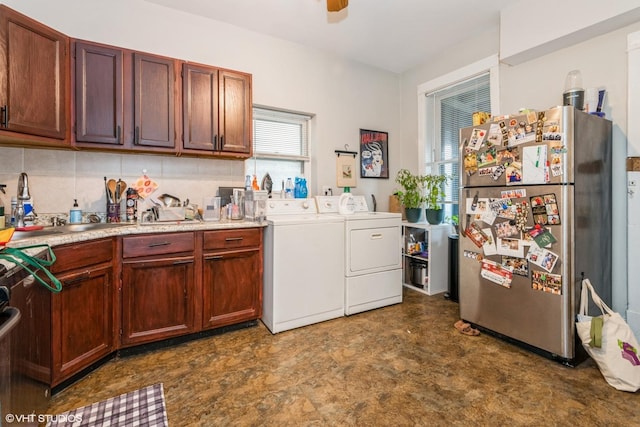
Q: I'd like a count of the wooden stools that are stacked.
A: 0